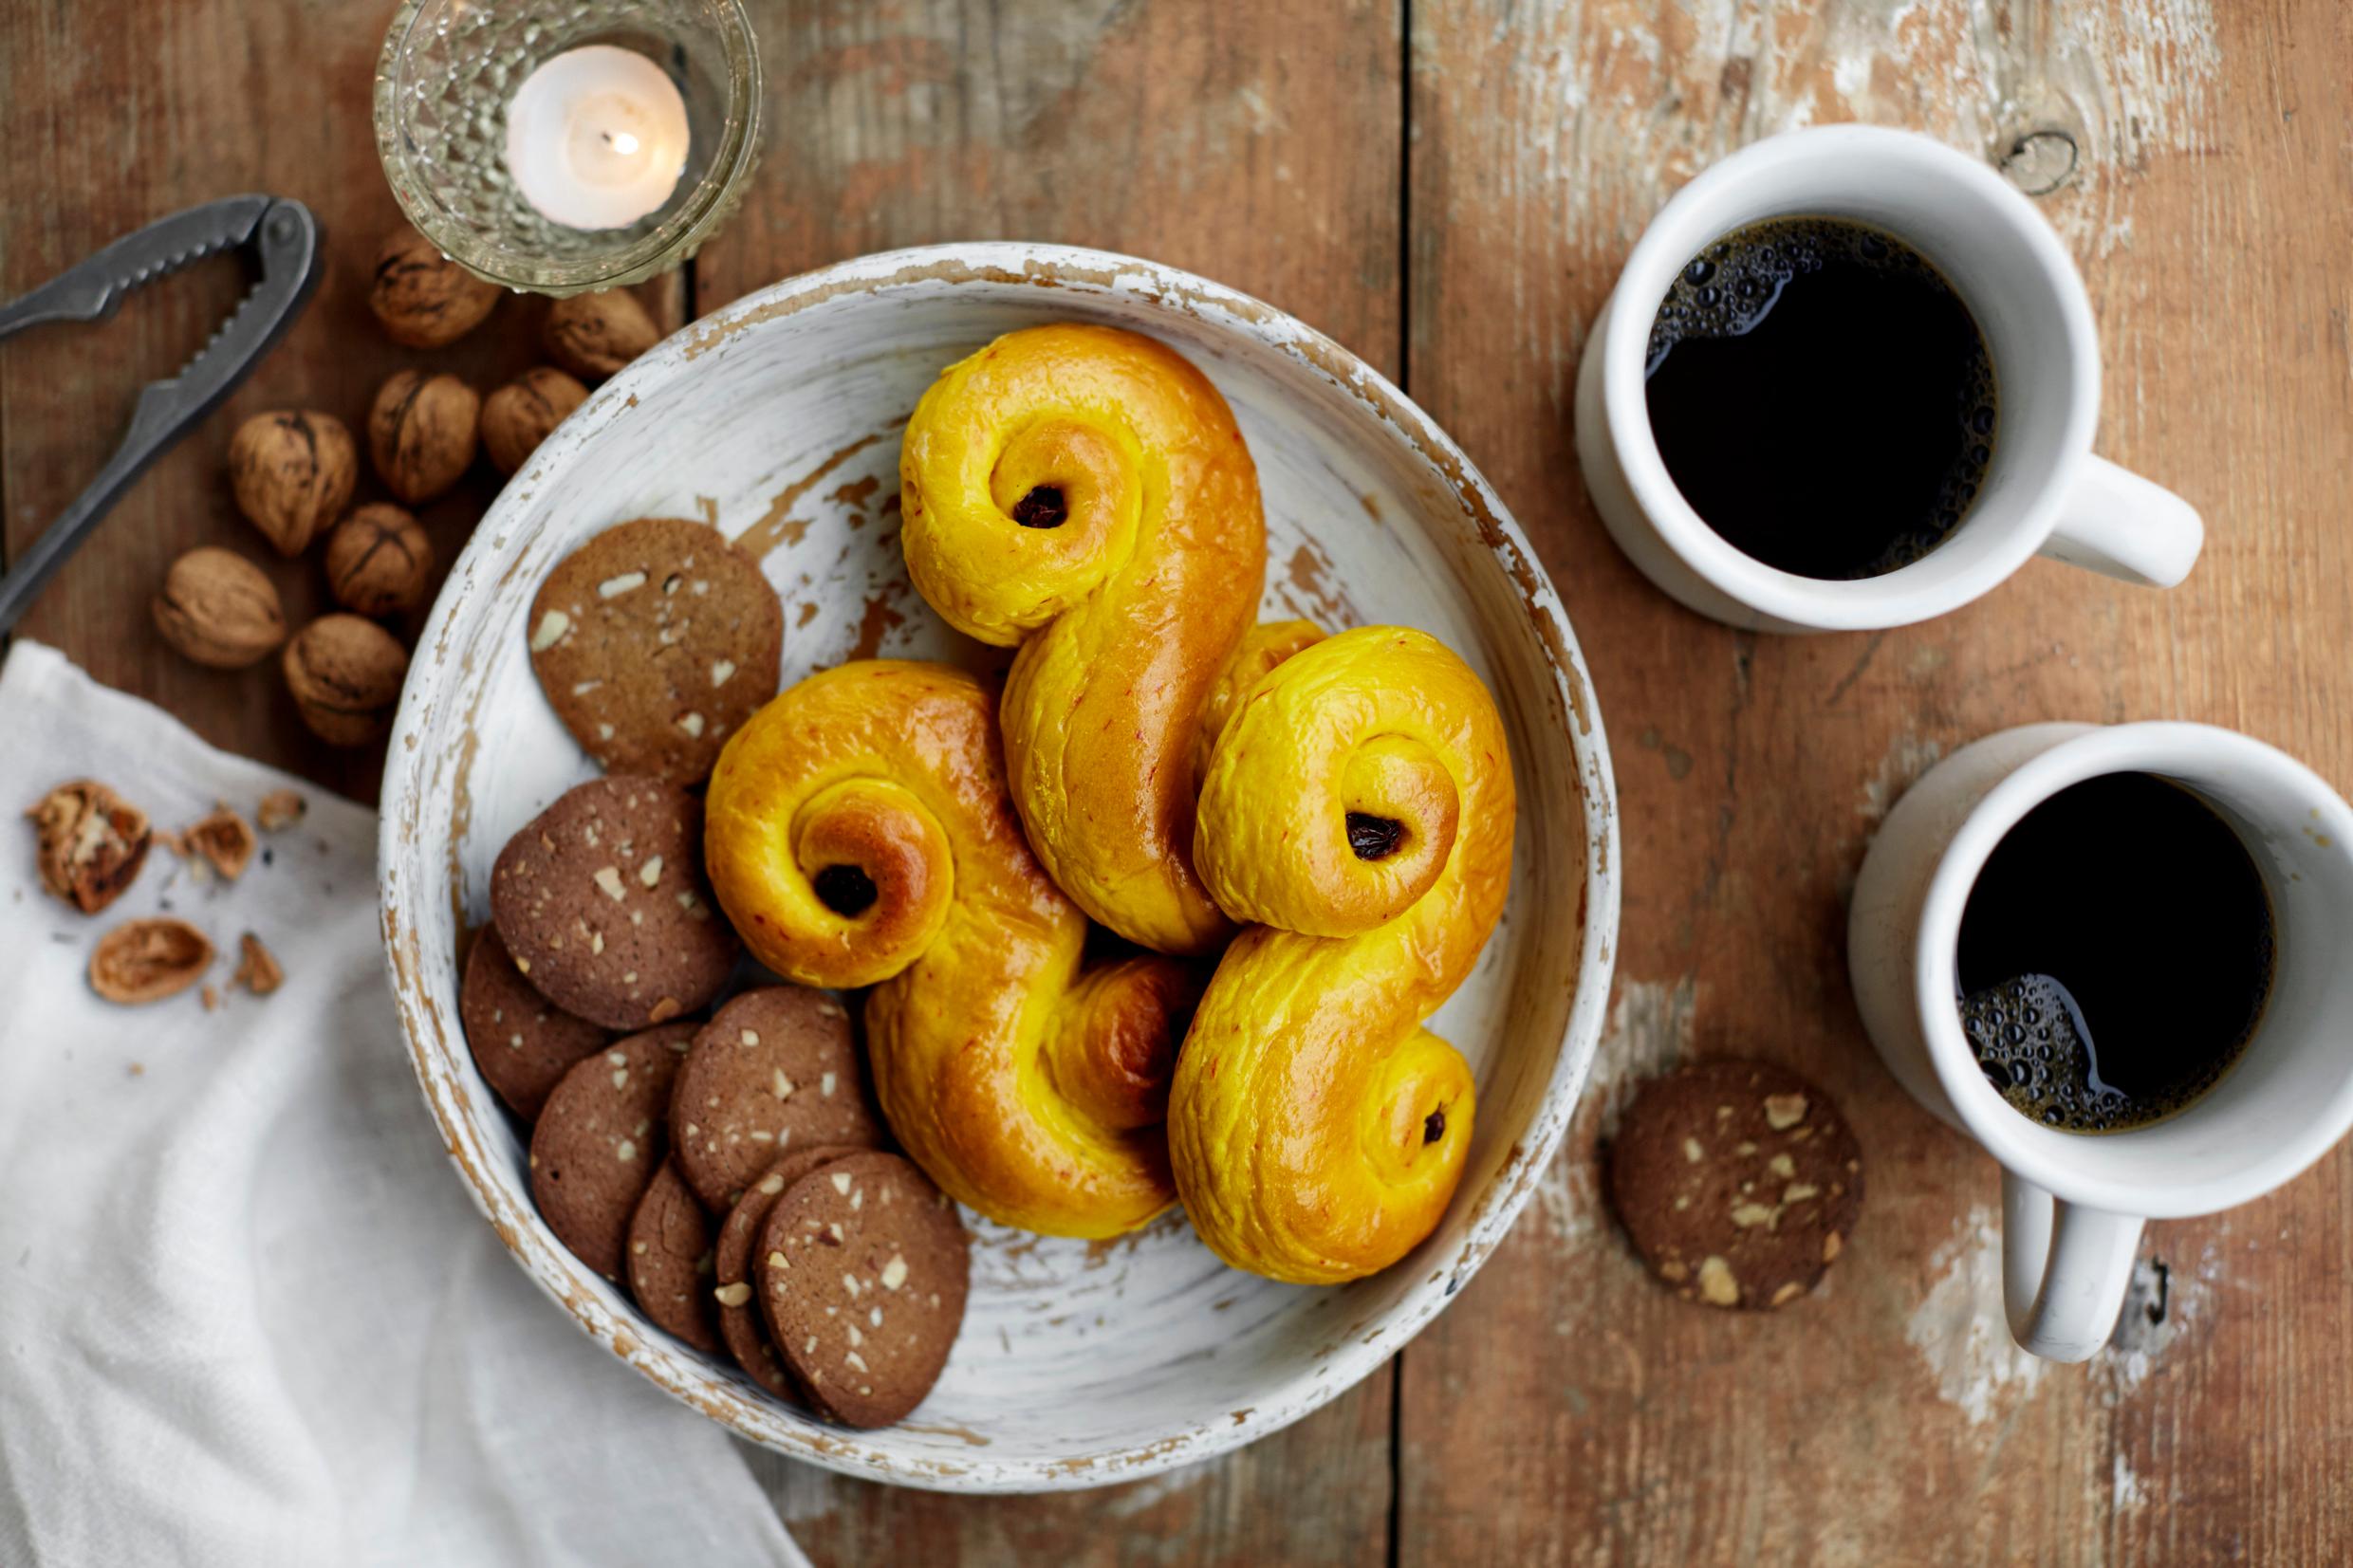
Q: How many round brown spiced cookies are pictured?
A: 9